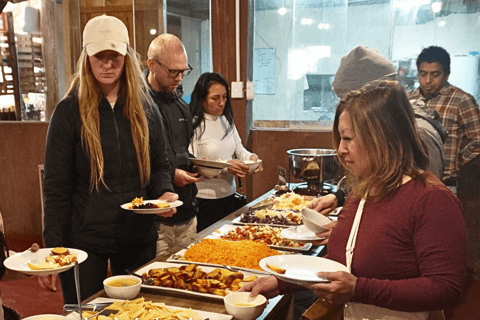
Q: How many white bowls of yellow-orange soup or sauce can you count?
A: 2